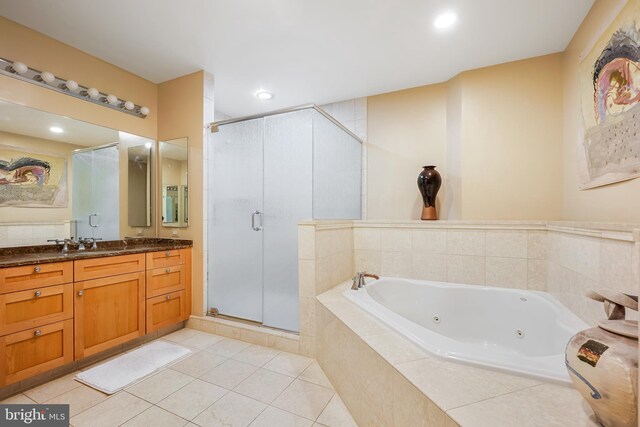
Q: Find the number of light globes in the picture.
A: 7